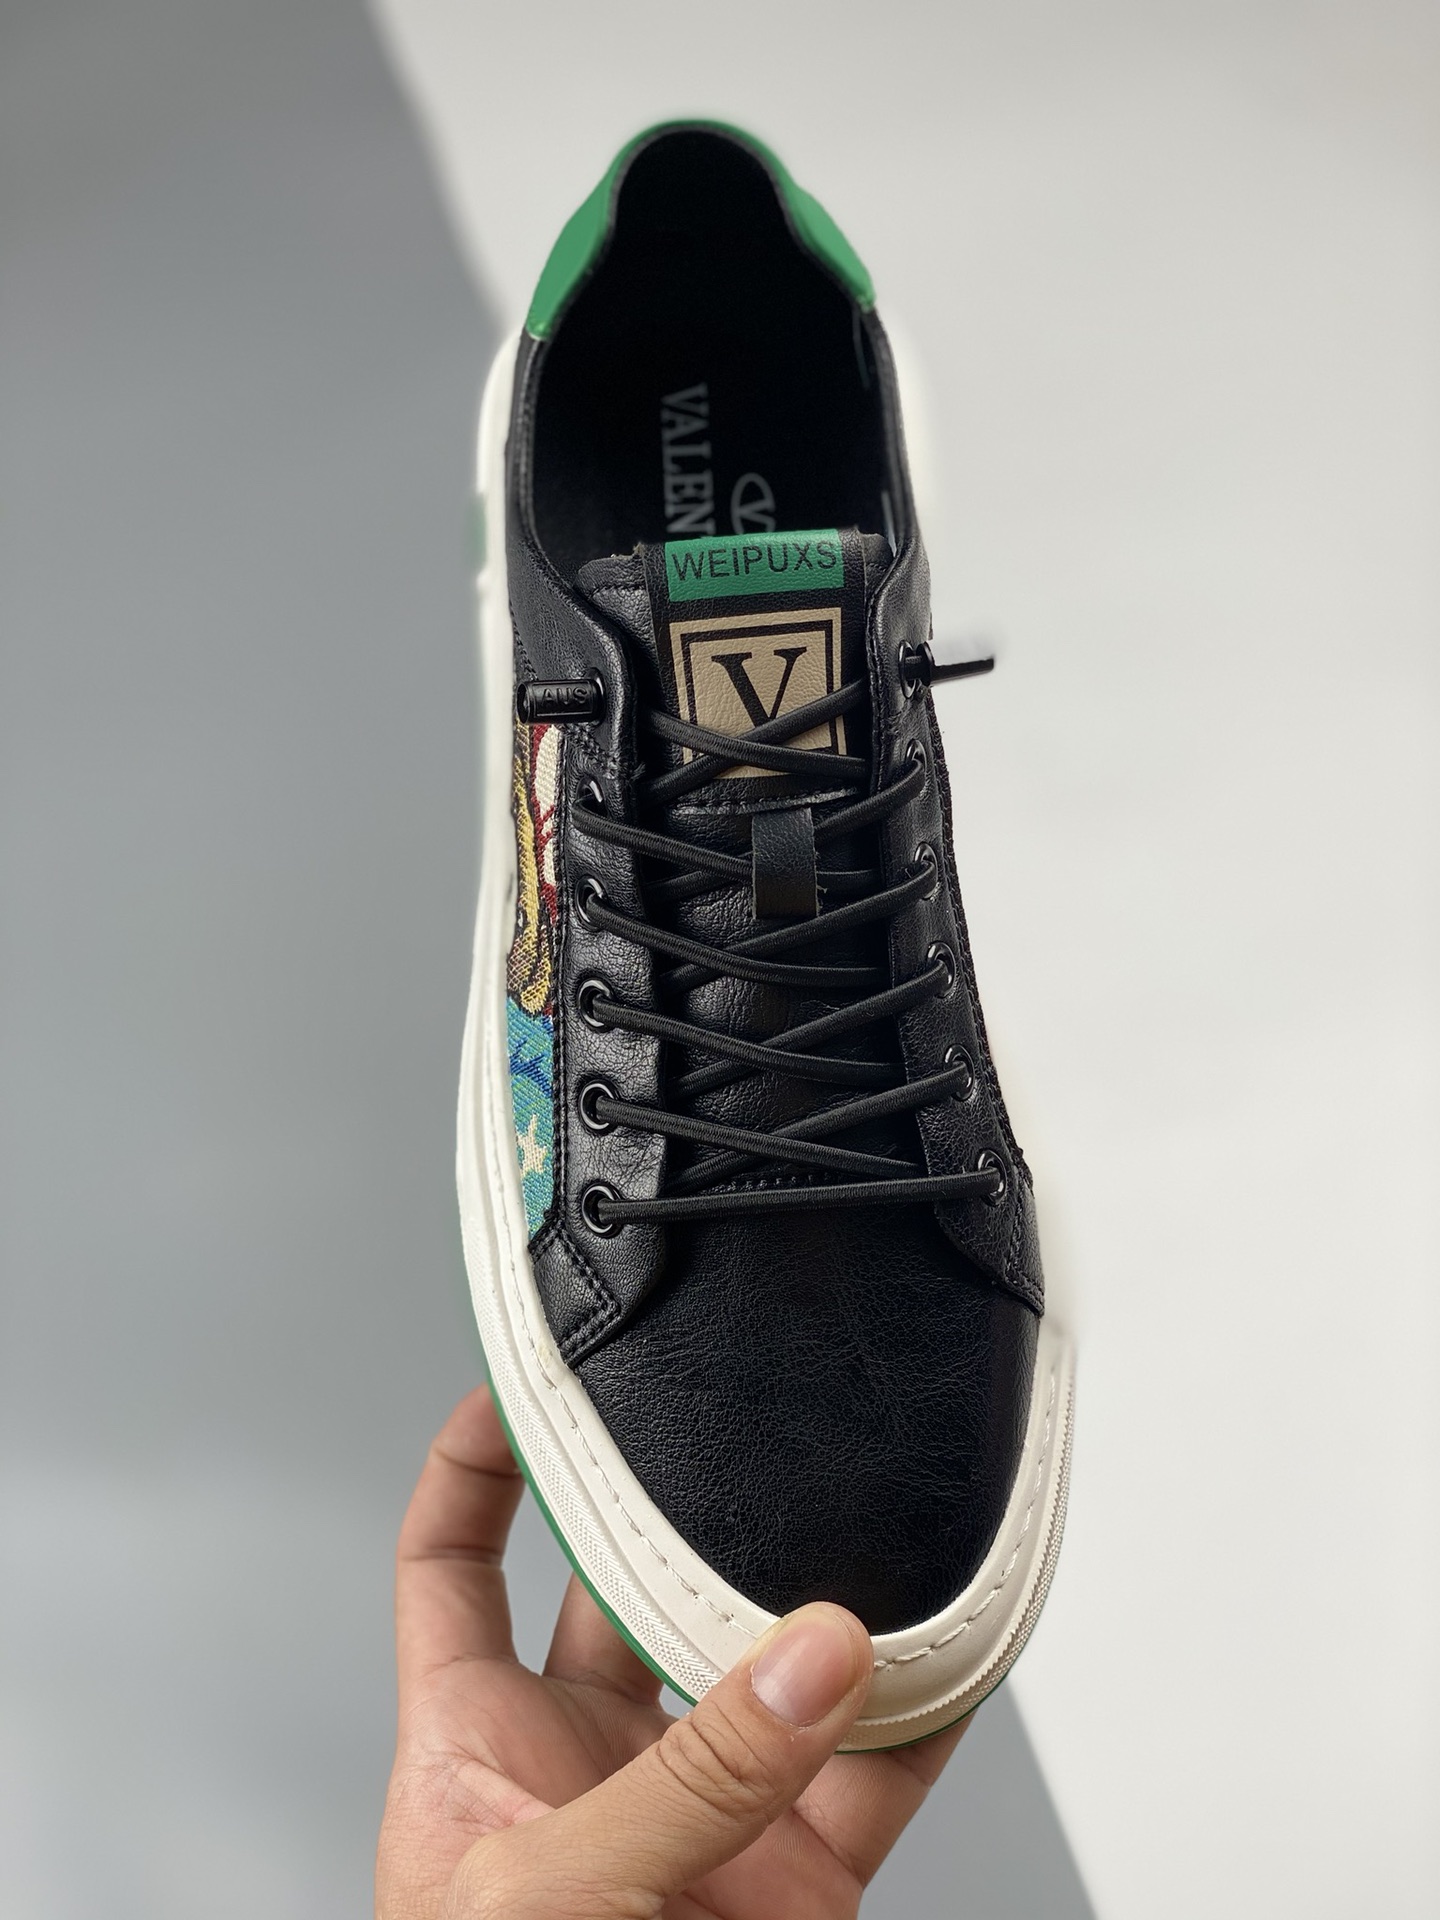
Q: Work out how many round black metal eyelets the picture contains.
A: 12